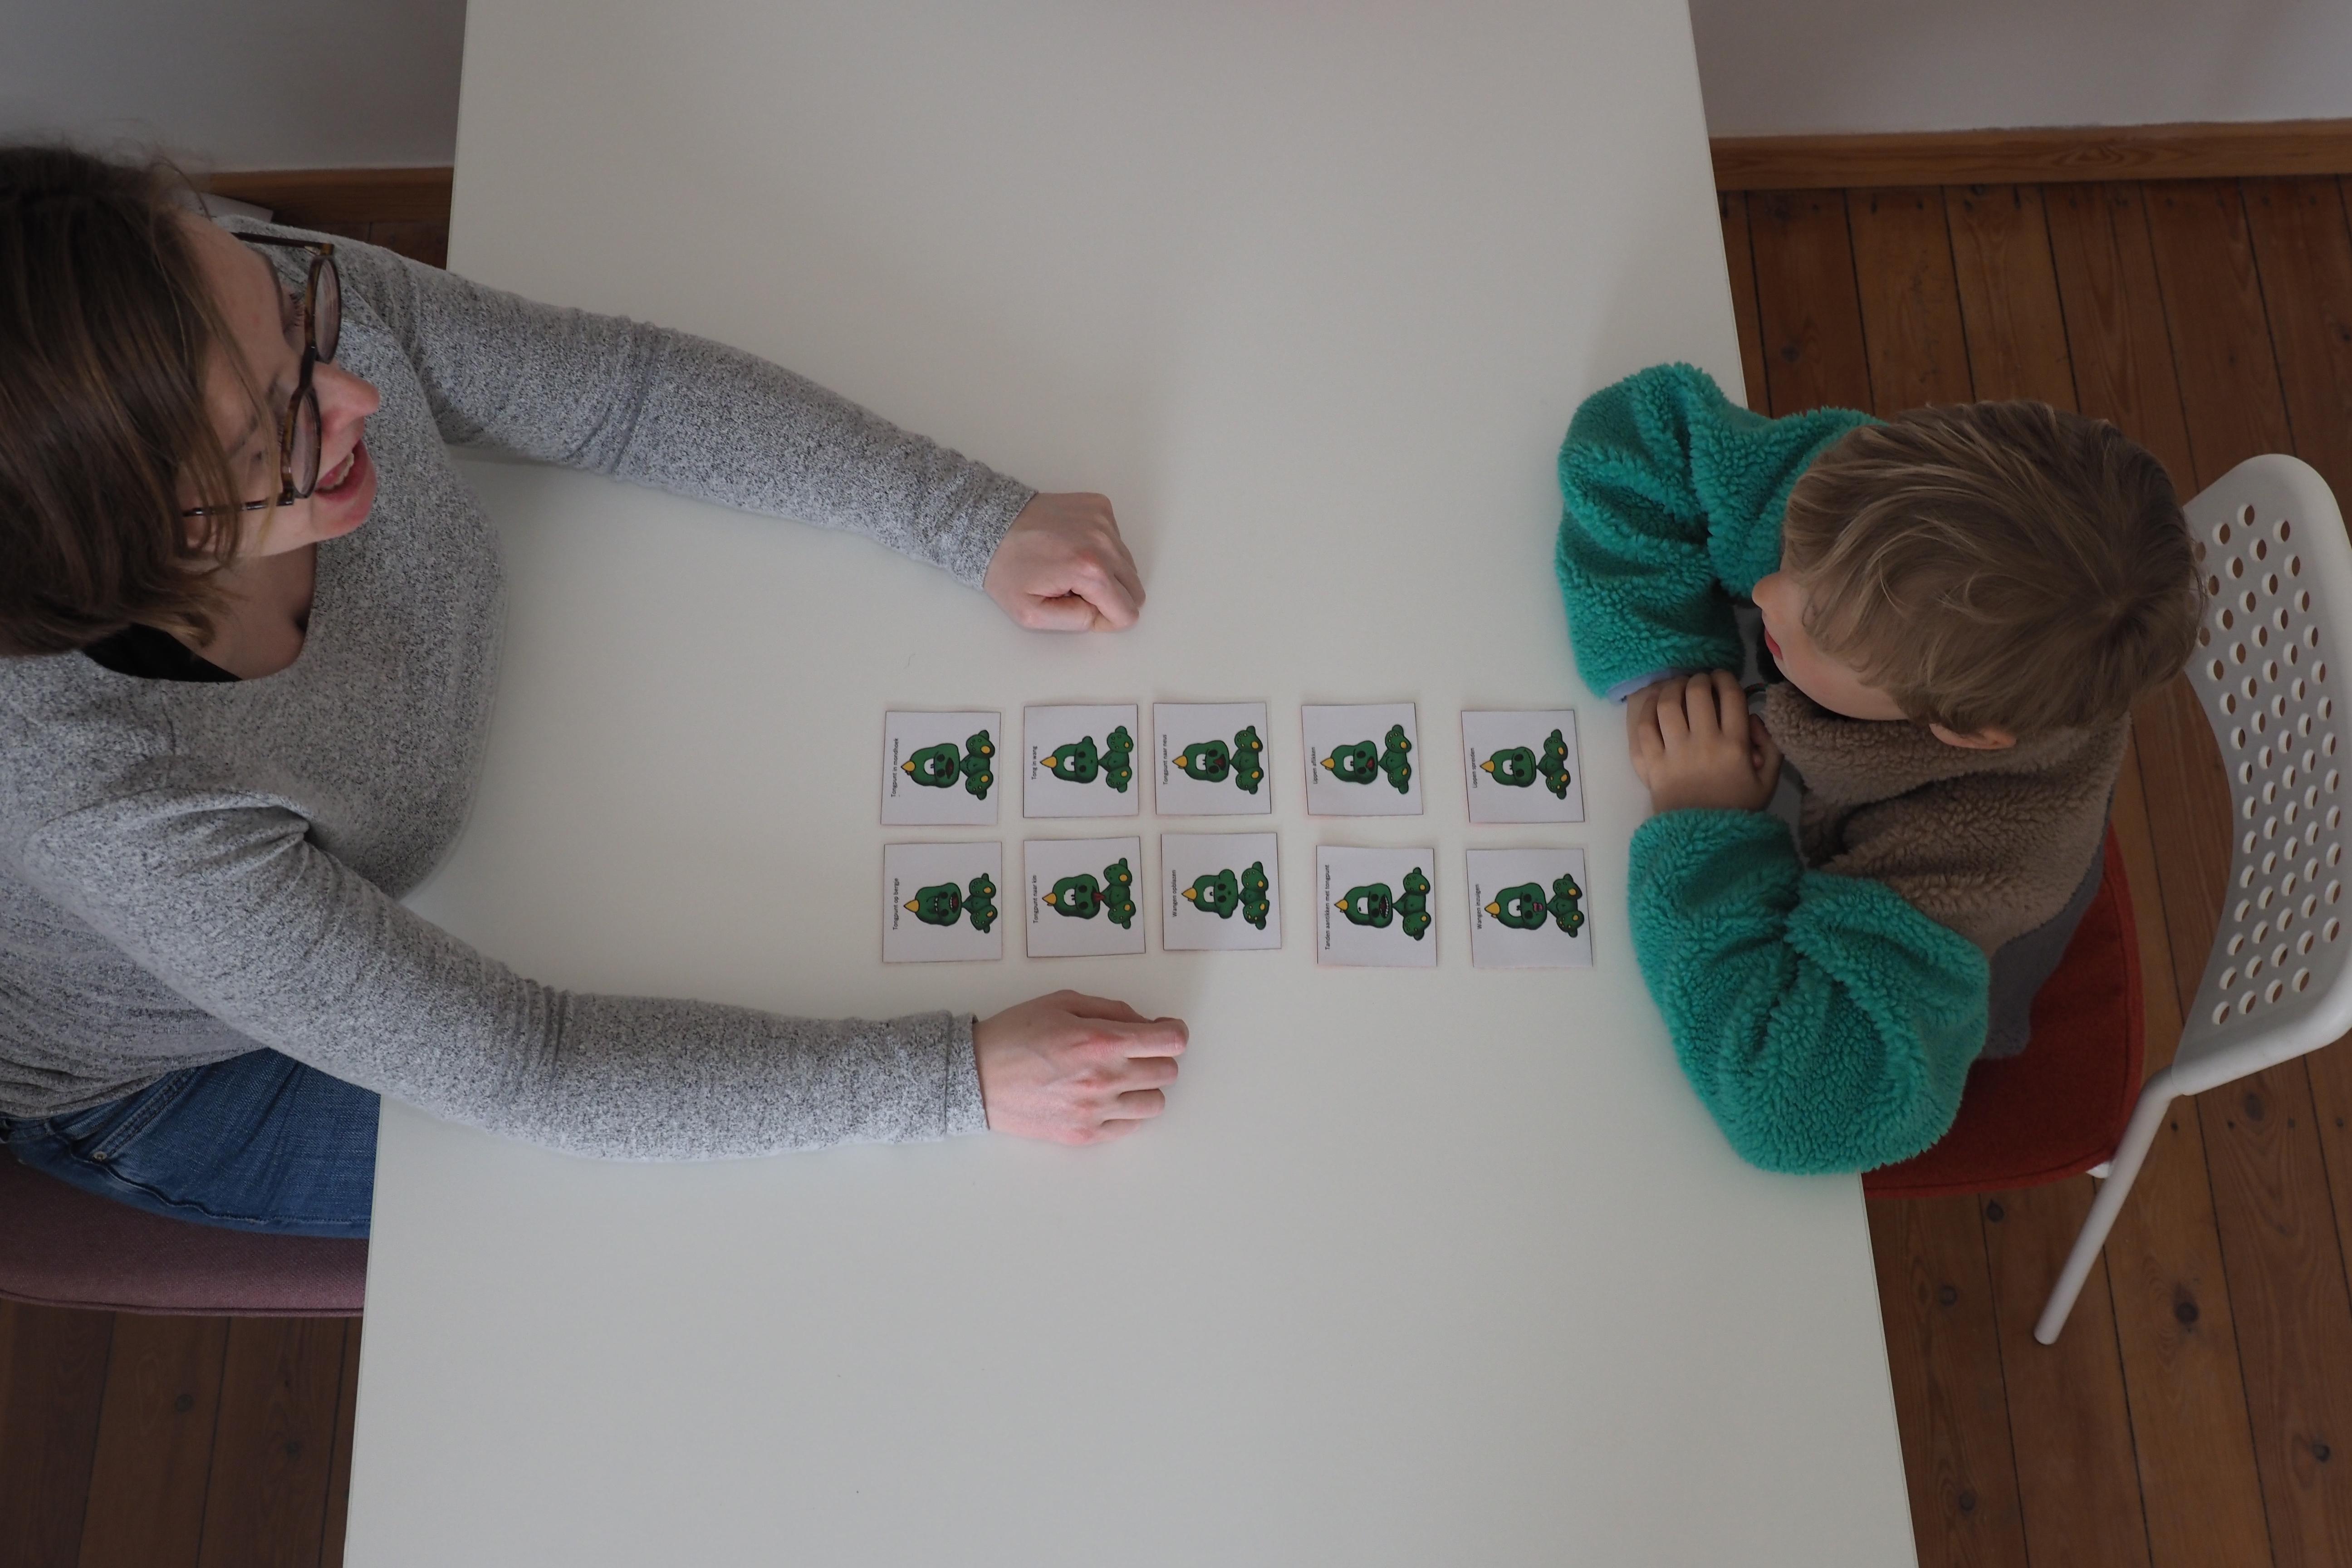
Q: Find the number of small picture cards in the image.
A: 10